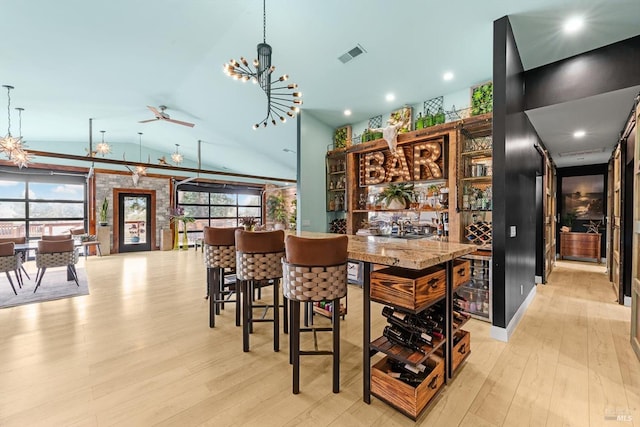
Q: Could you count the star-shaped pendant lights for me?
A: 5